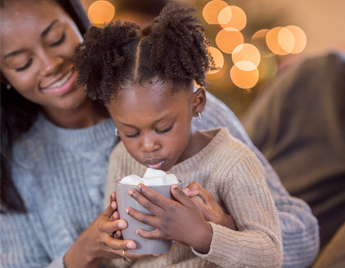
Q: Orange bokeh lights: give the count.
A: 10